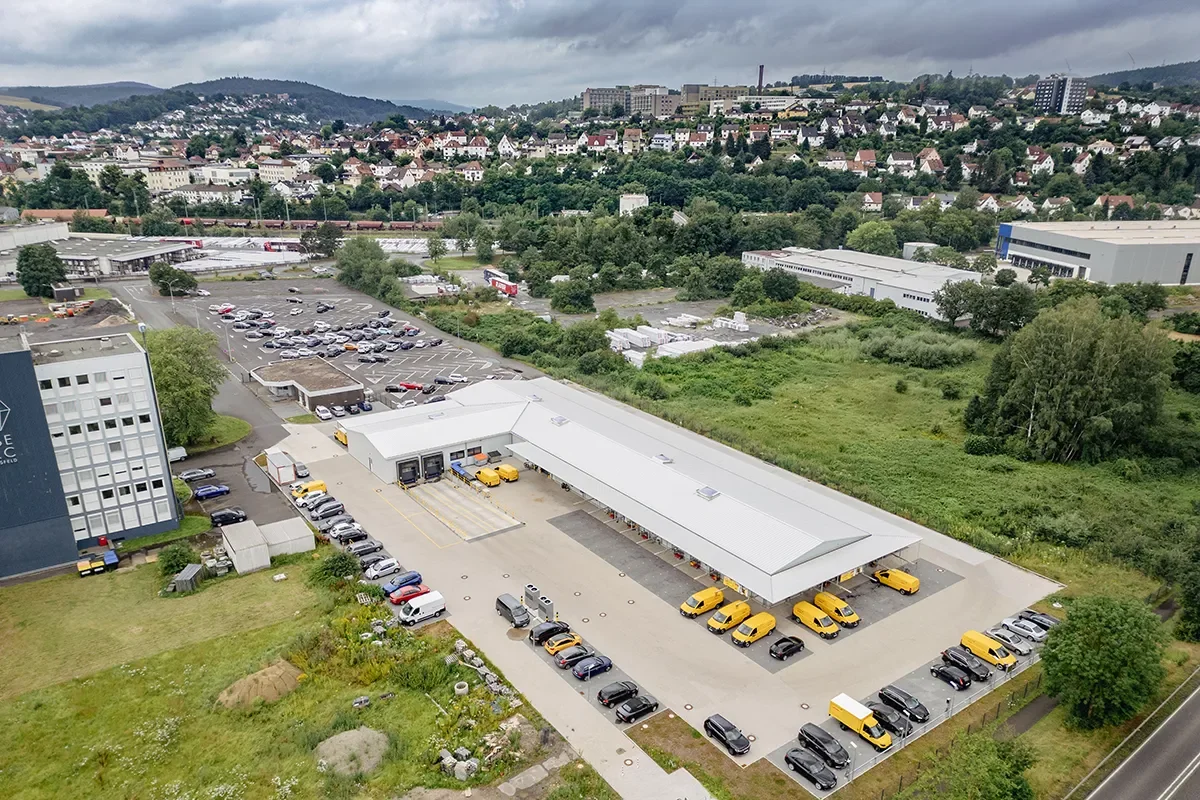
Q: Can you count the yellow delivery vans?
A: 12